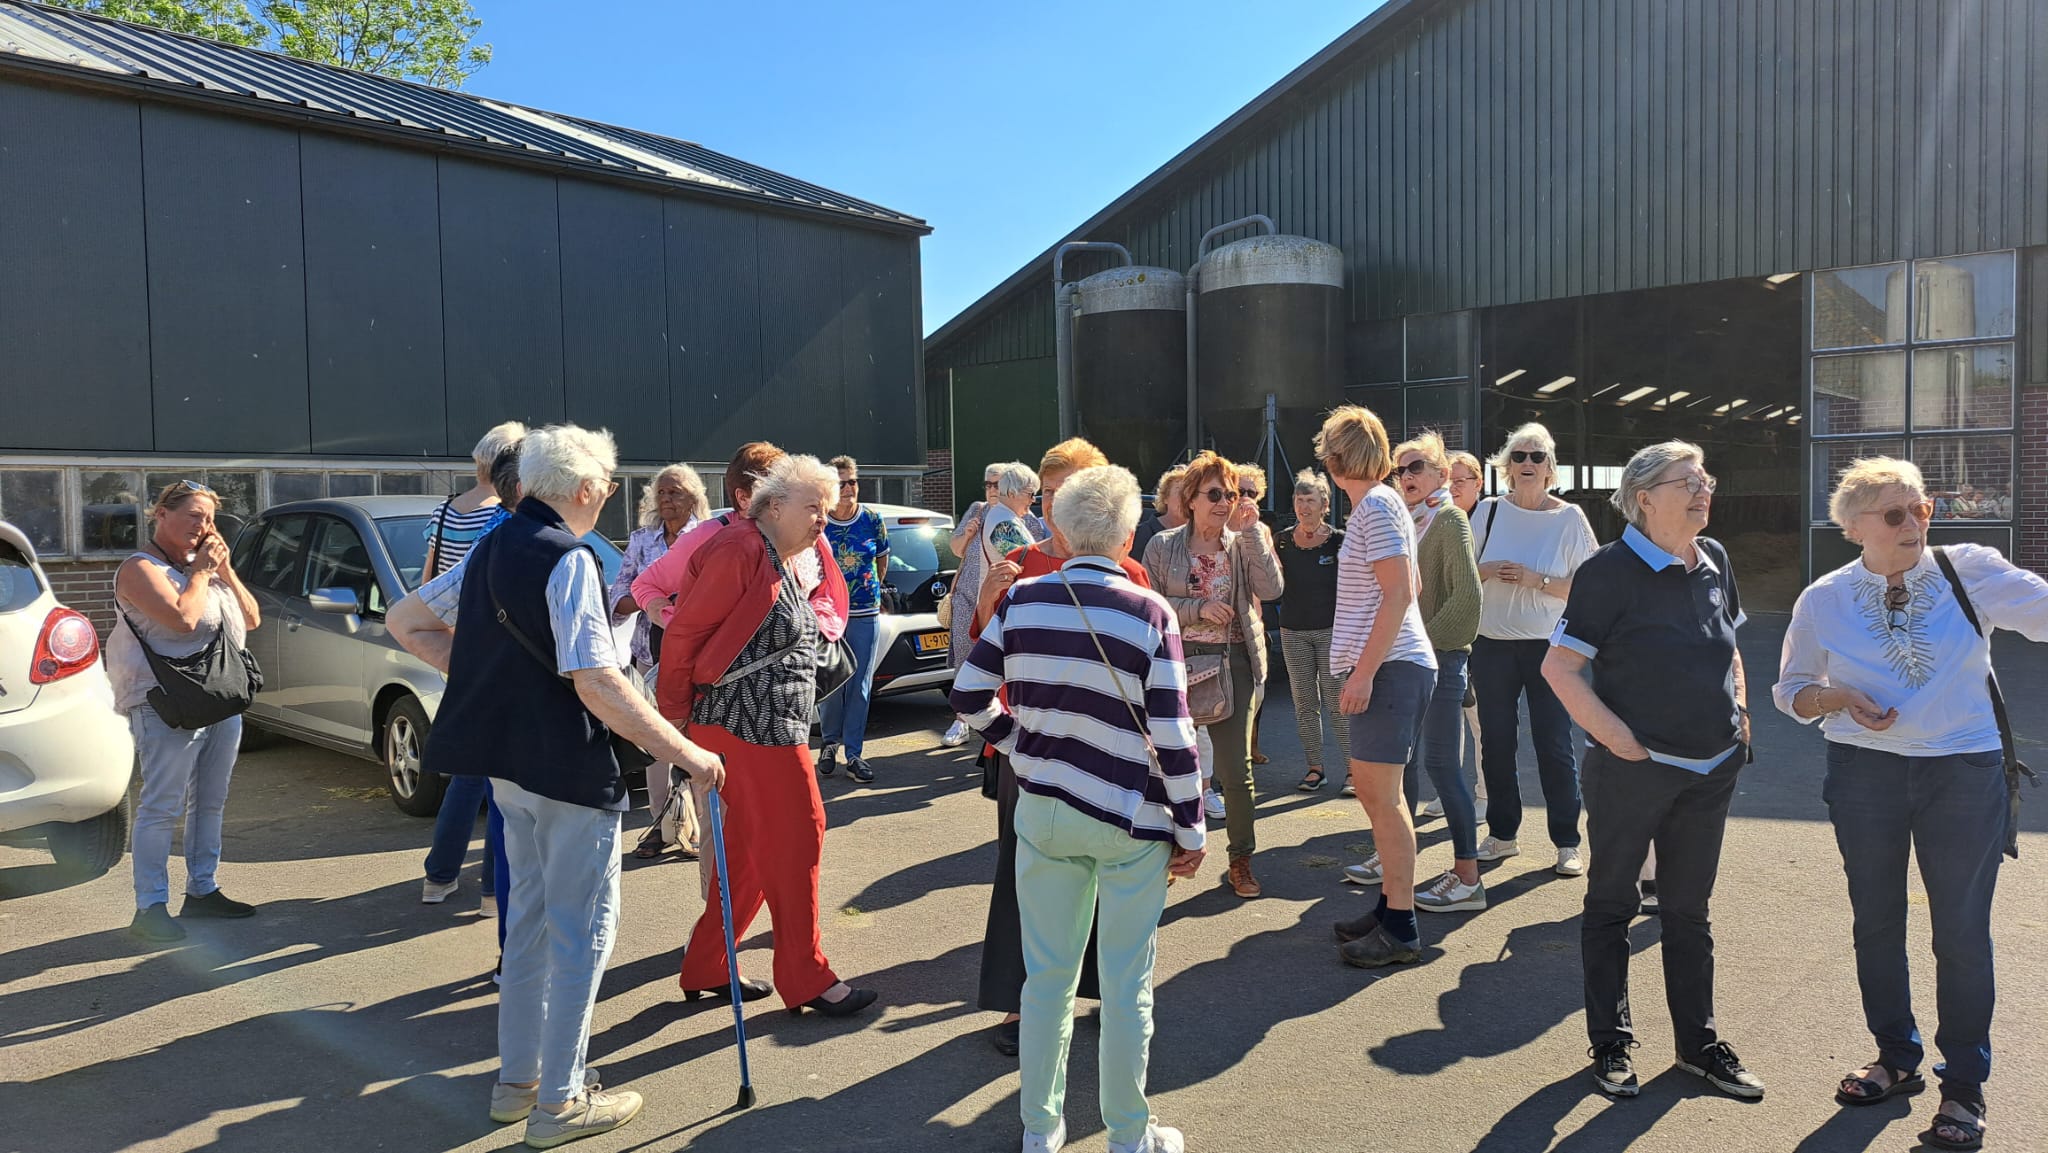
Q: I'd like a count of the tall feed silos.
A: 2